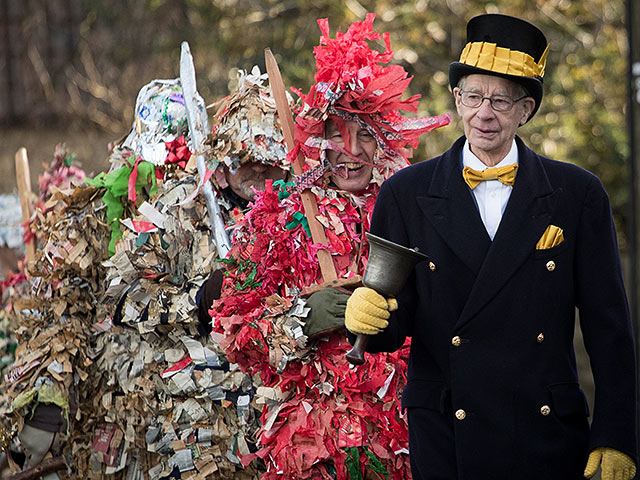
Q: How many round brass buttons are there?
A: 6